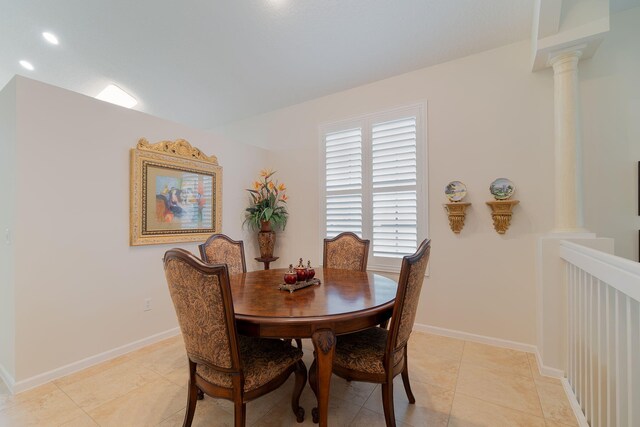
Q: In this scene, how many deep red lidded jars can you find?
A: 3